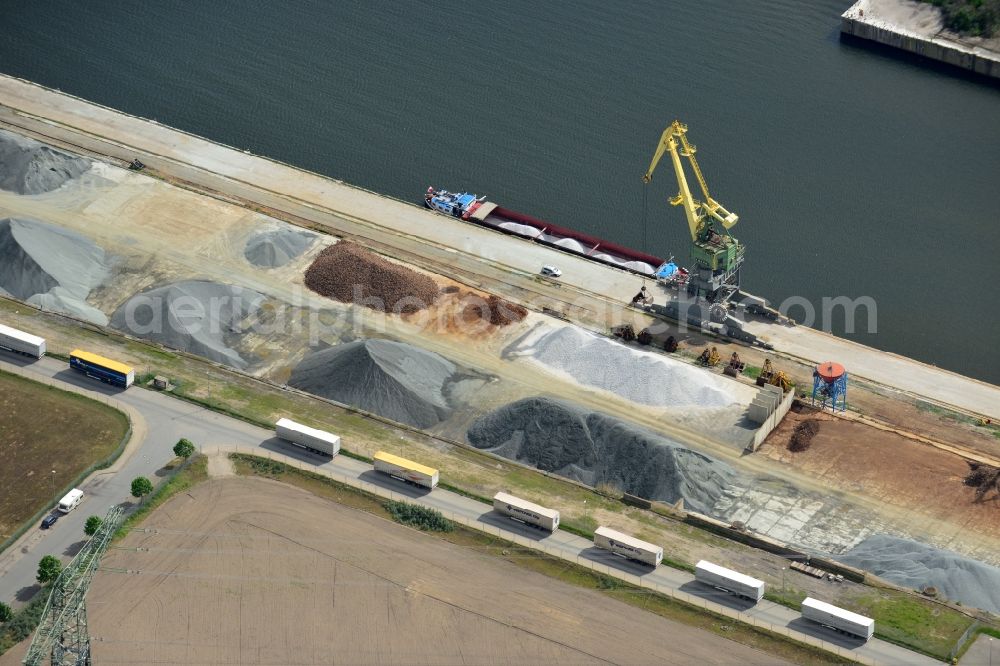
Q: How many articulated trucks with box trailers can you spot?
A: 8